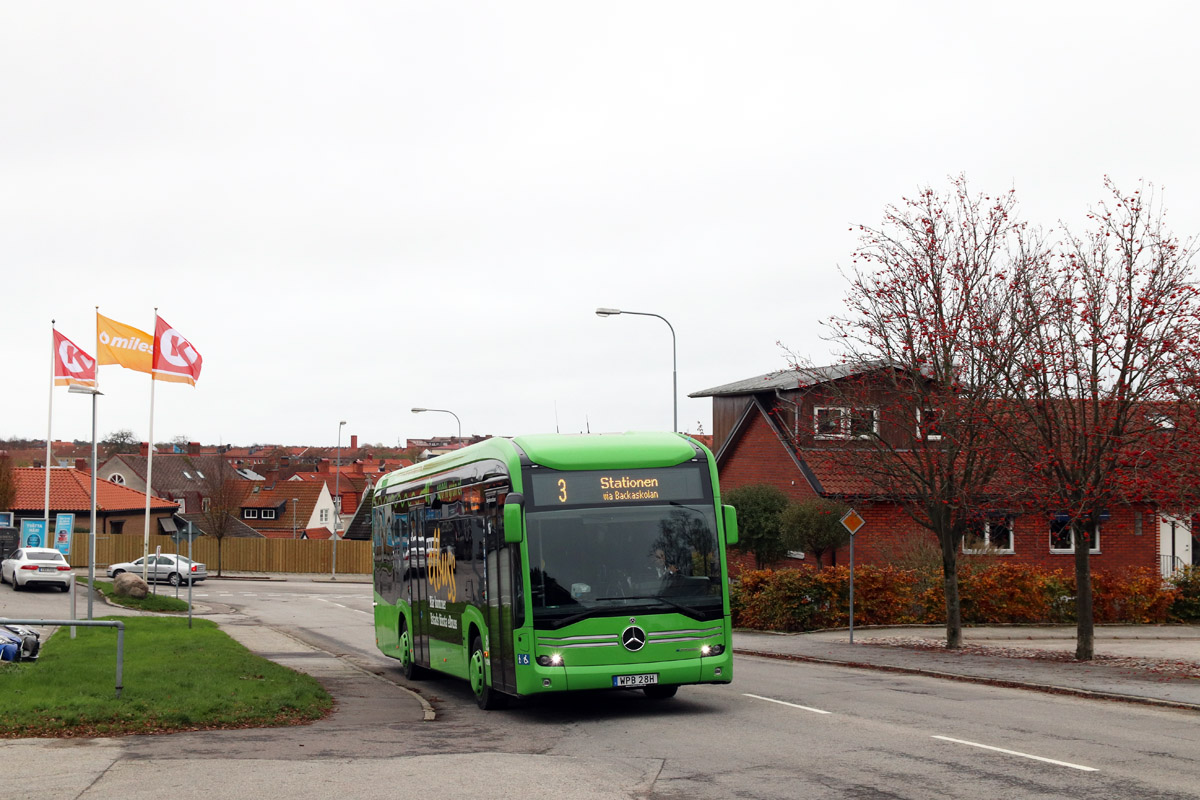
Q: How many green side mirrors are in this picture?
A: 2